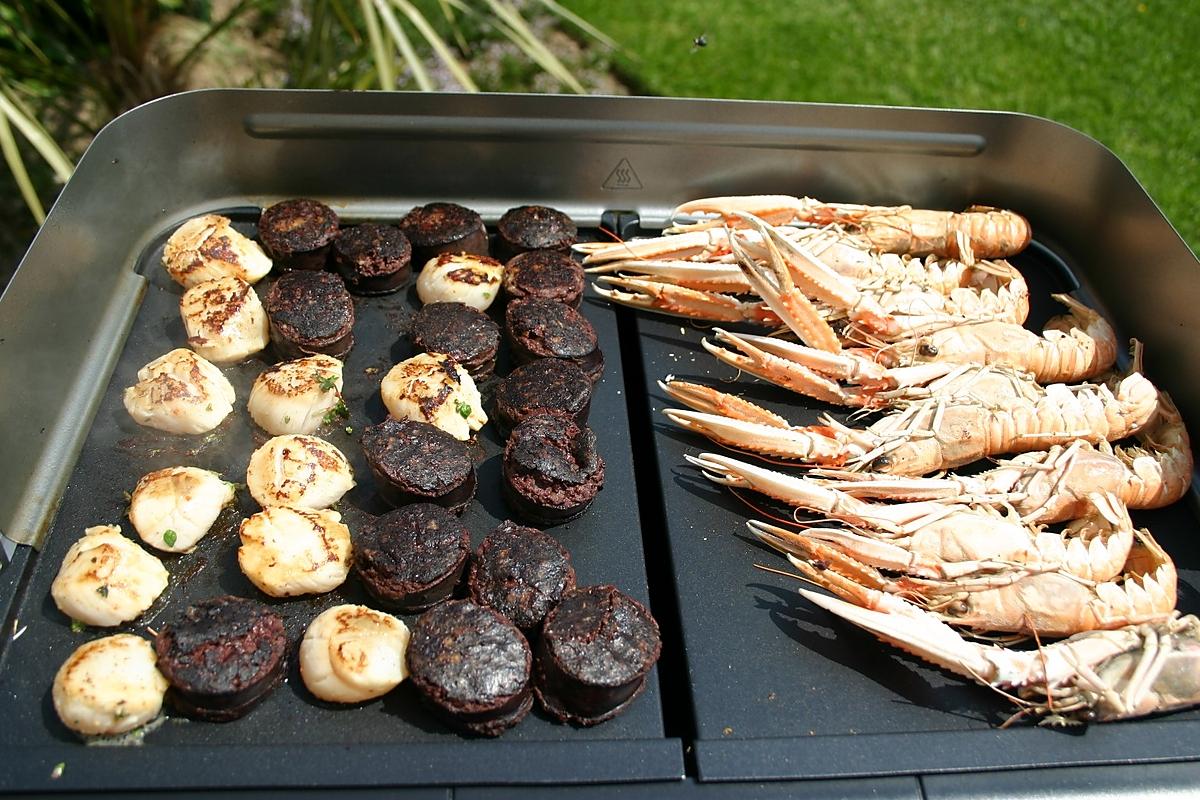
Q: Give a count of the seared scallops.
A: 12